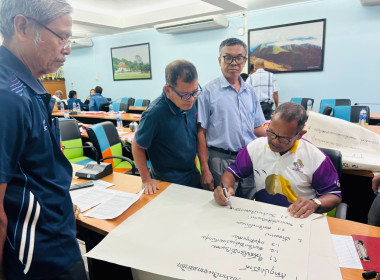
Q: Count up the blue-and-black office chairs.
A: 6